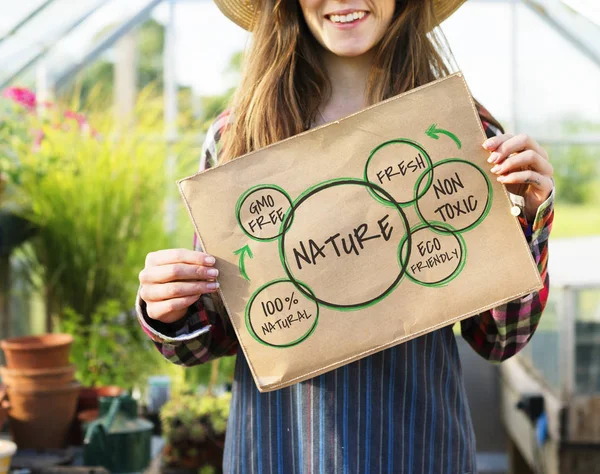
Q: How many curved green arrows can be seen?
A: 2